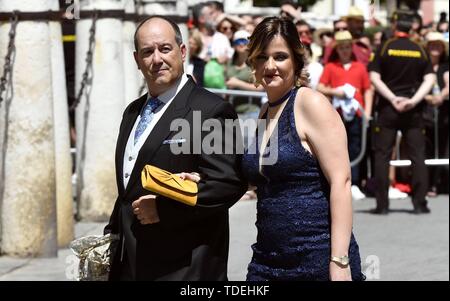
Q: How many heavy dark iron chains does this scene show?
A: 2